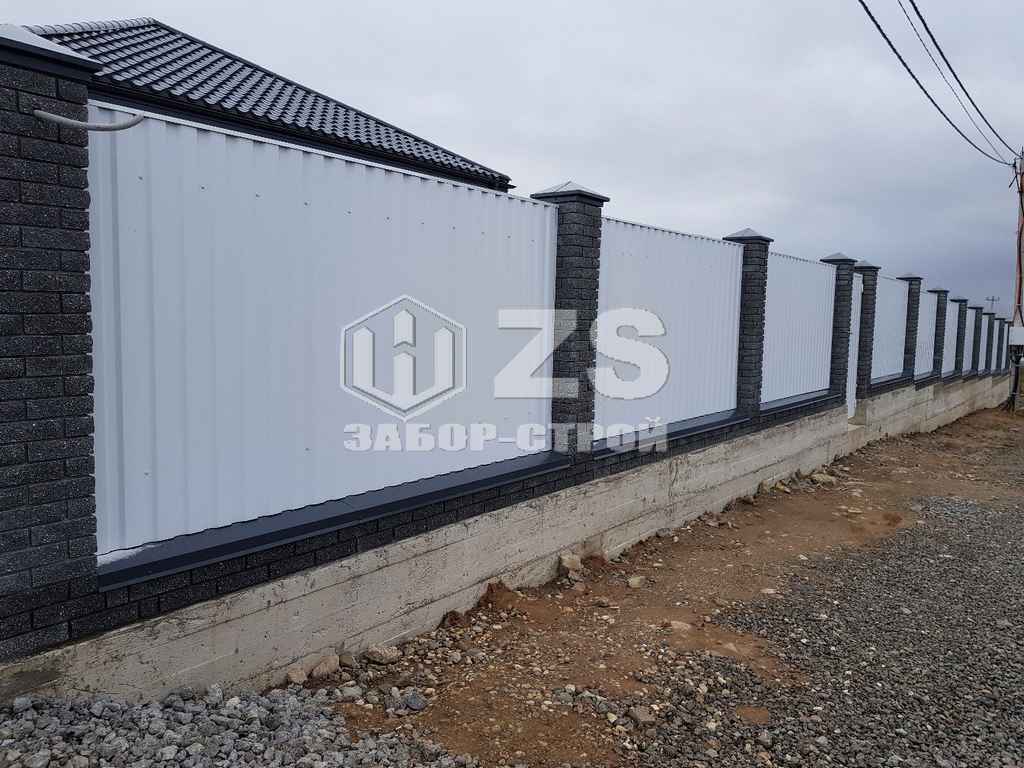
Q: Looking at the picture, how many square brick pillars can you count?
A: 12